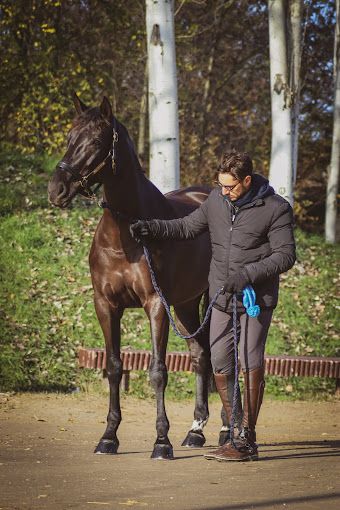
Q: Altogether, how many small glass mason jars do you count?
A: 0